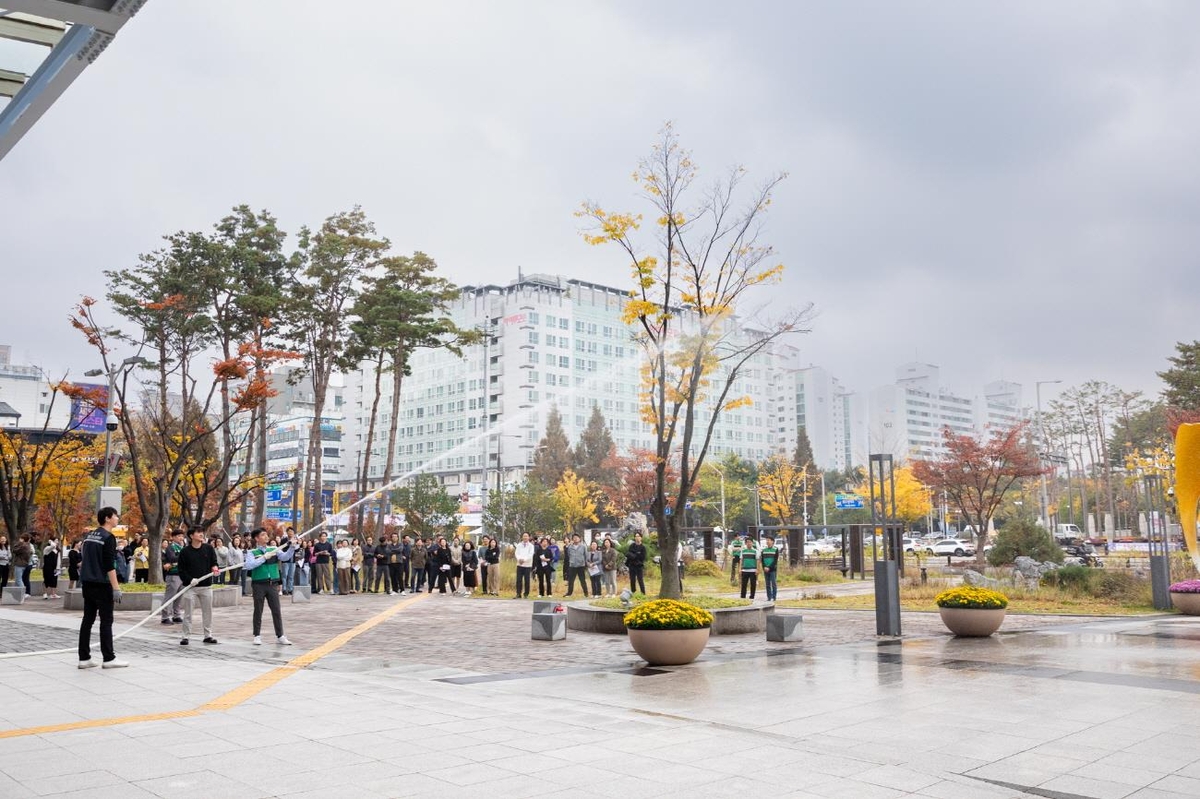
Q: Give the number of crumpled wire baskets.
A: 0